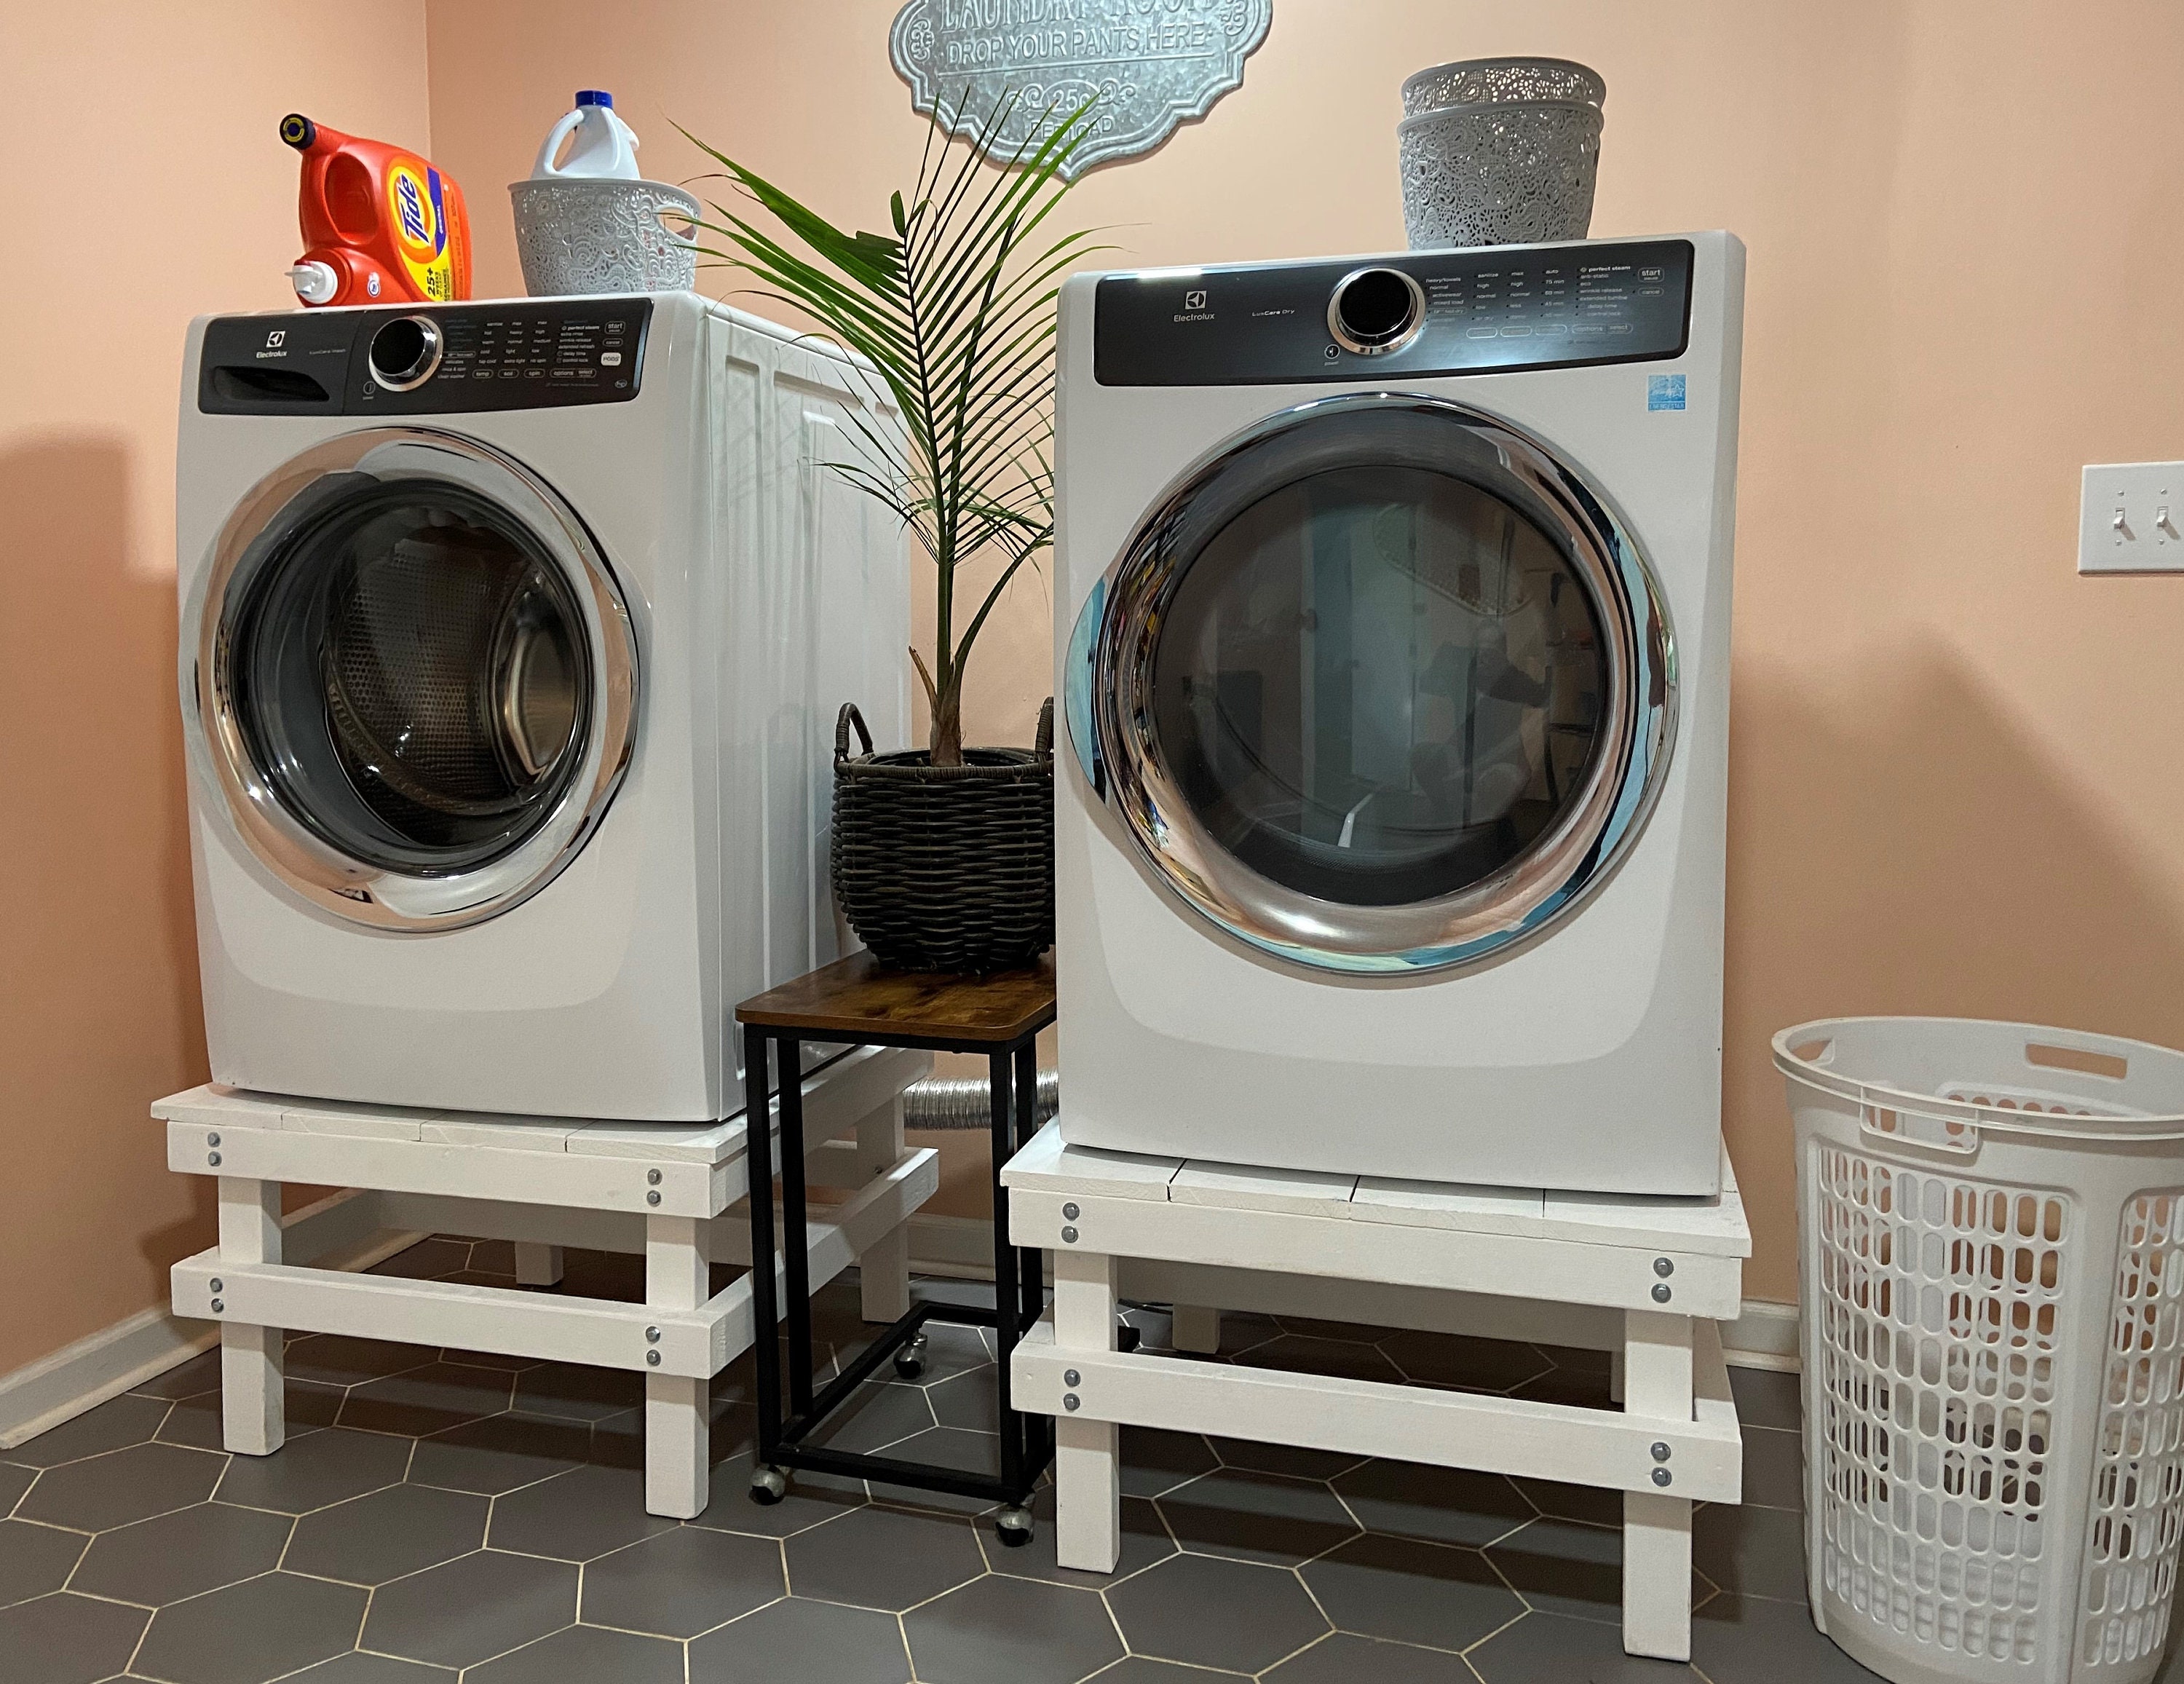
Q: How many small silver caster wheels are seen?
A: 3